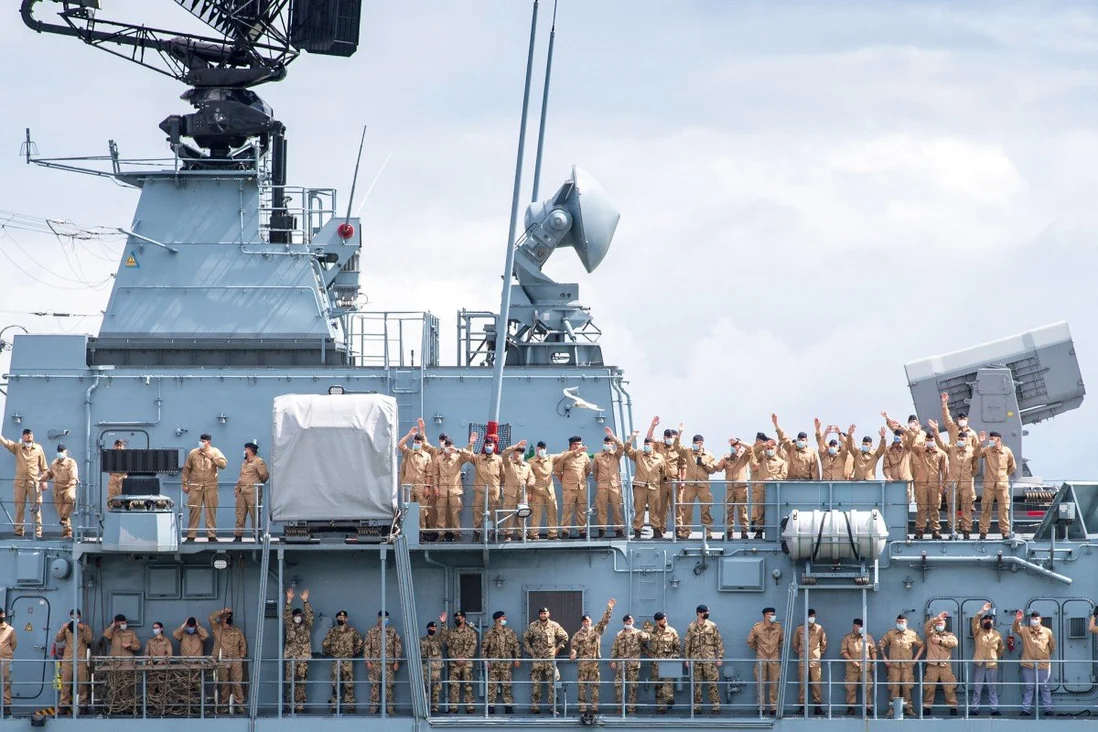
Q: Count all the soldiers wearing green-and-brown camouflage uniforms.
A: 11